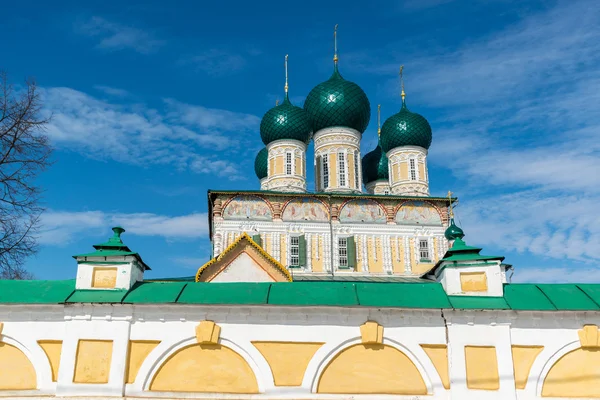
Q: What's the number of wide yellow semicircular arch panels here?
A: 4